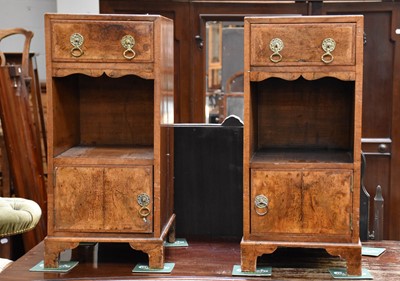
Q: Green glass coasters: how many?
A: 6